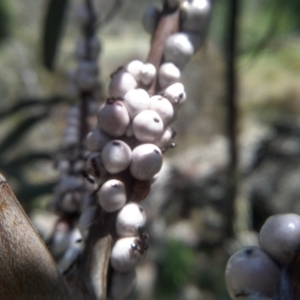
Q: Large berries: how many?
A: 2